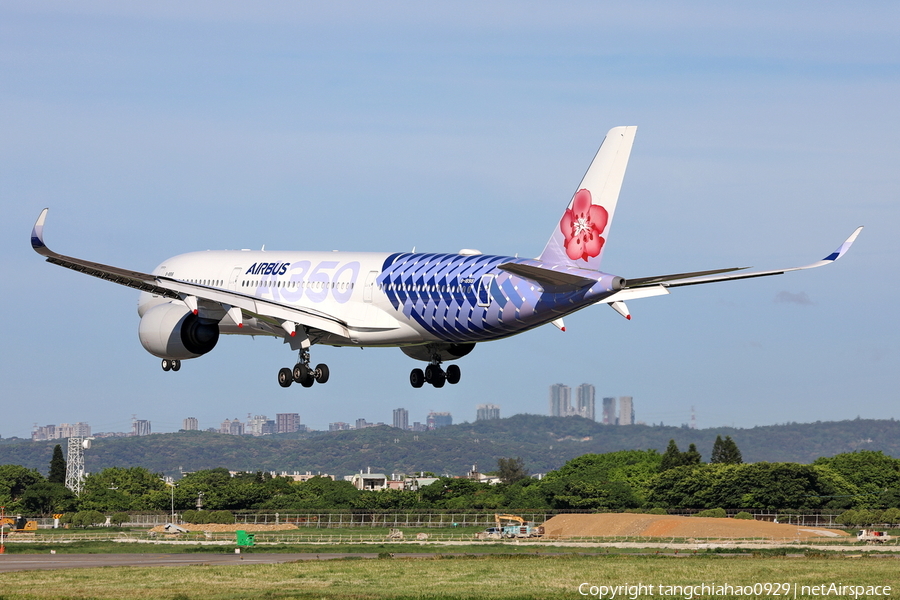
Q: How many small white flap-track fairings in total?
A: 5